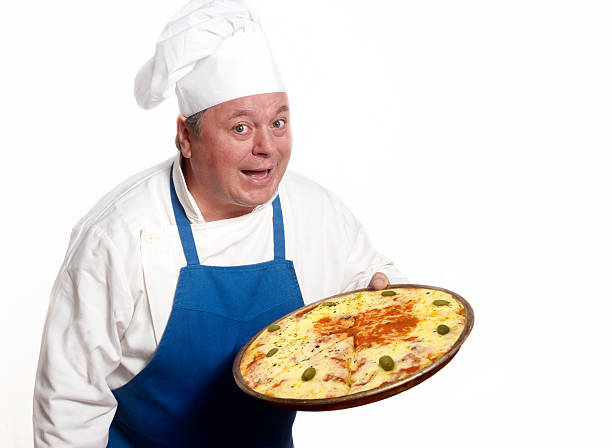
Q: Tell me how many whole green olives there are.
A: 8